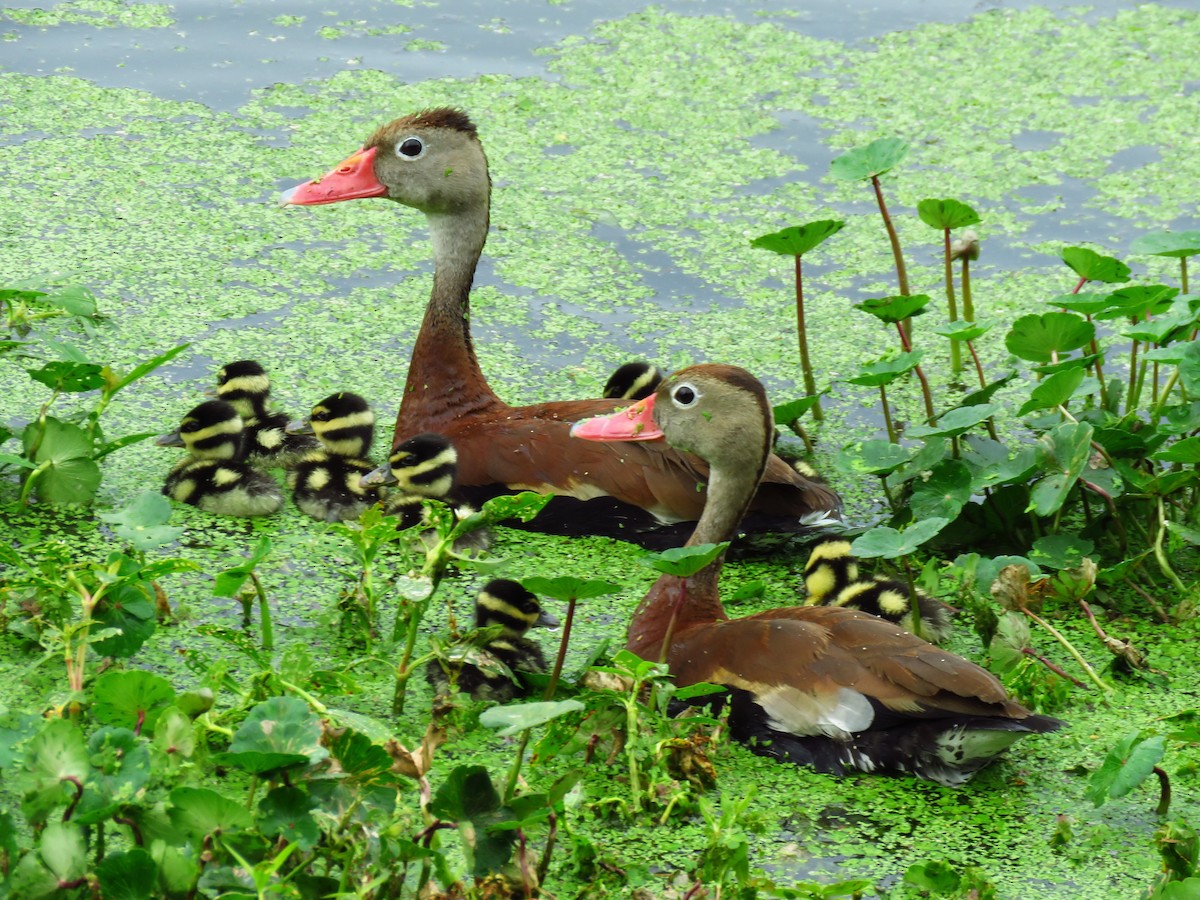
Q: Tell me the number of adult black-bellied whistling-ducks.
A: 2